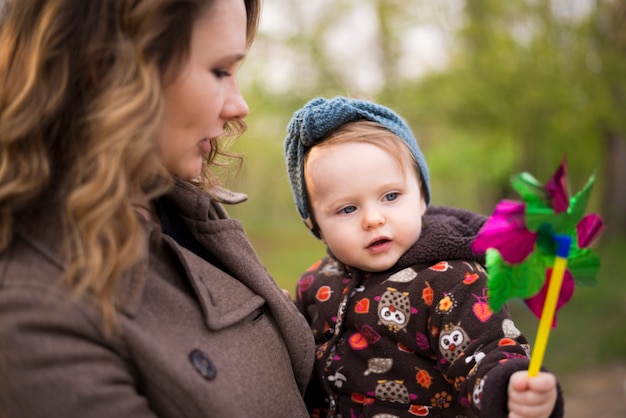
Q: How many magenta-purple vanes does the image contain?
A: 4